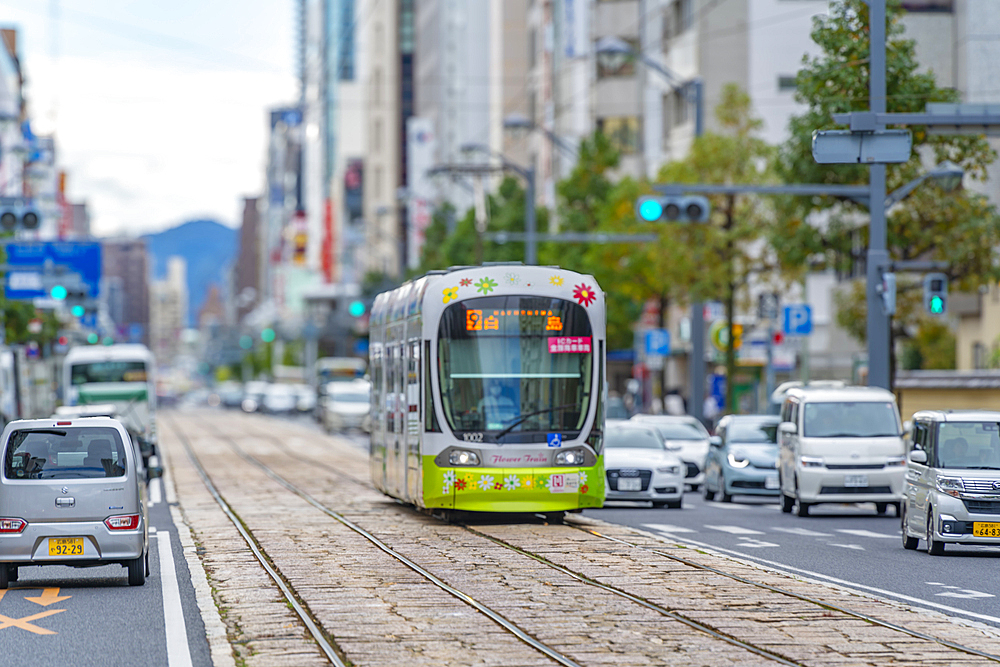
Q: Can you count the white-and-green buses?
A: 1